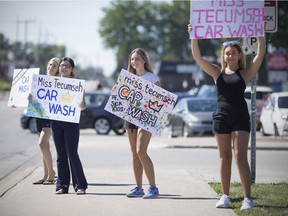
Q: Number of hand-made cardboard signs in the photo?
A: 4